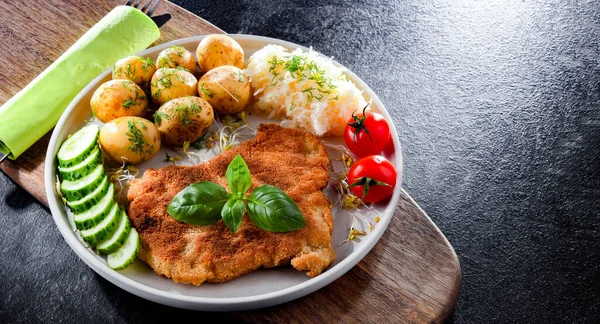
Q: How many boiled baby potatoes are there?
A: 8